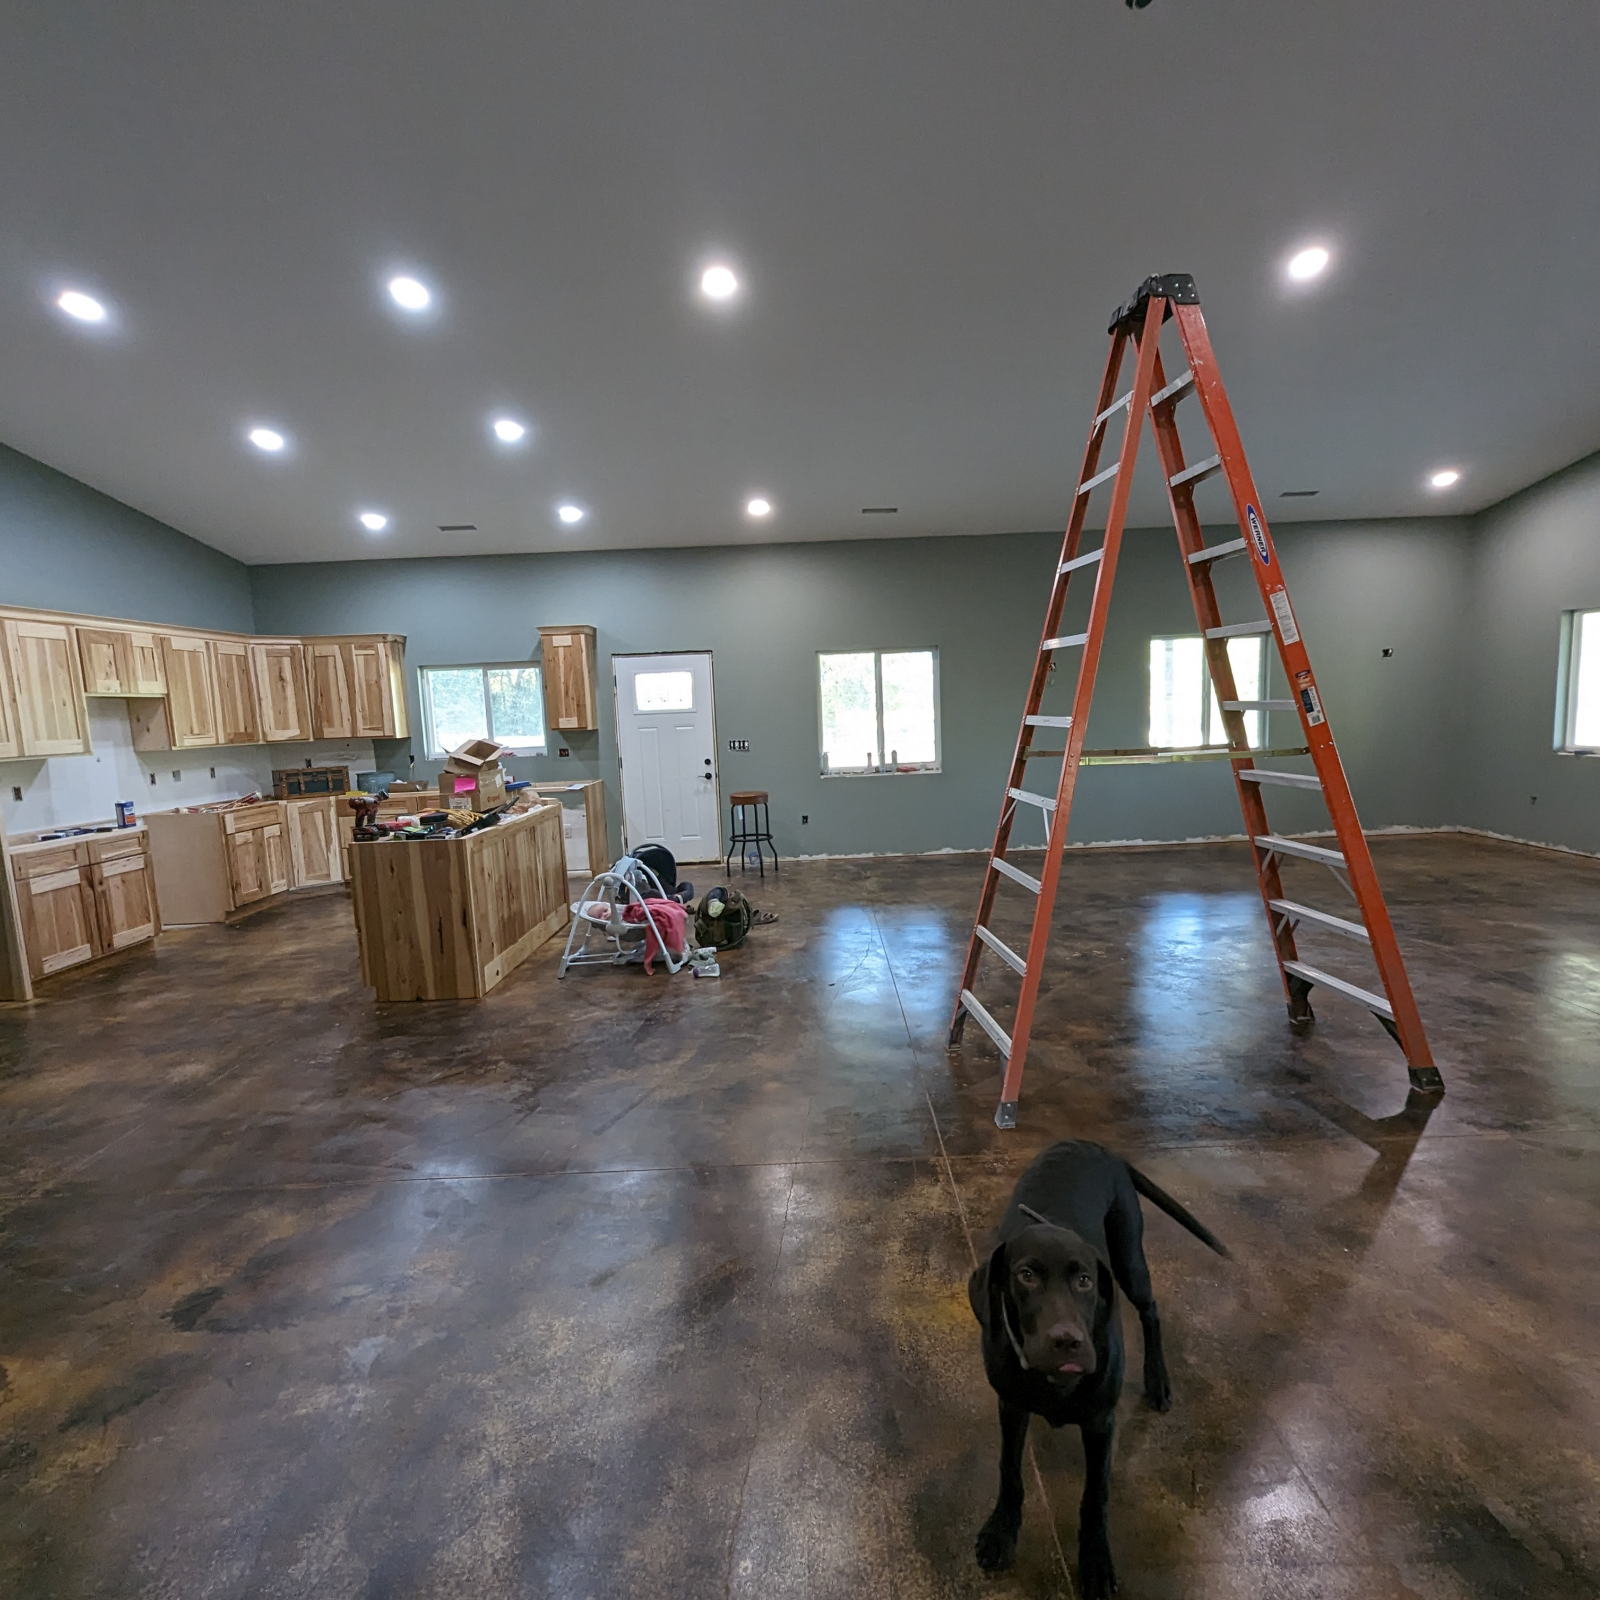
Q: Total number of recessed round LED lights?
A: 10